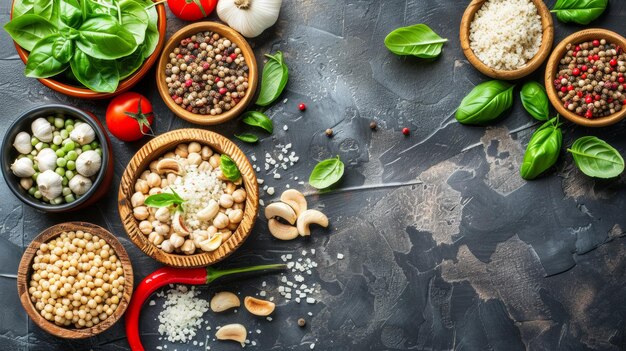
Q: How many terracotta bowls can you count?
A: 1